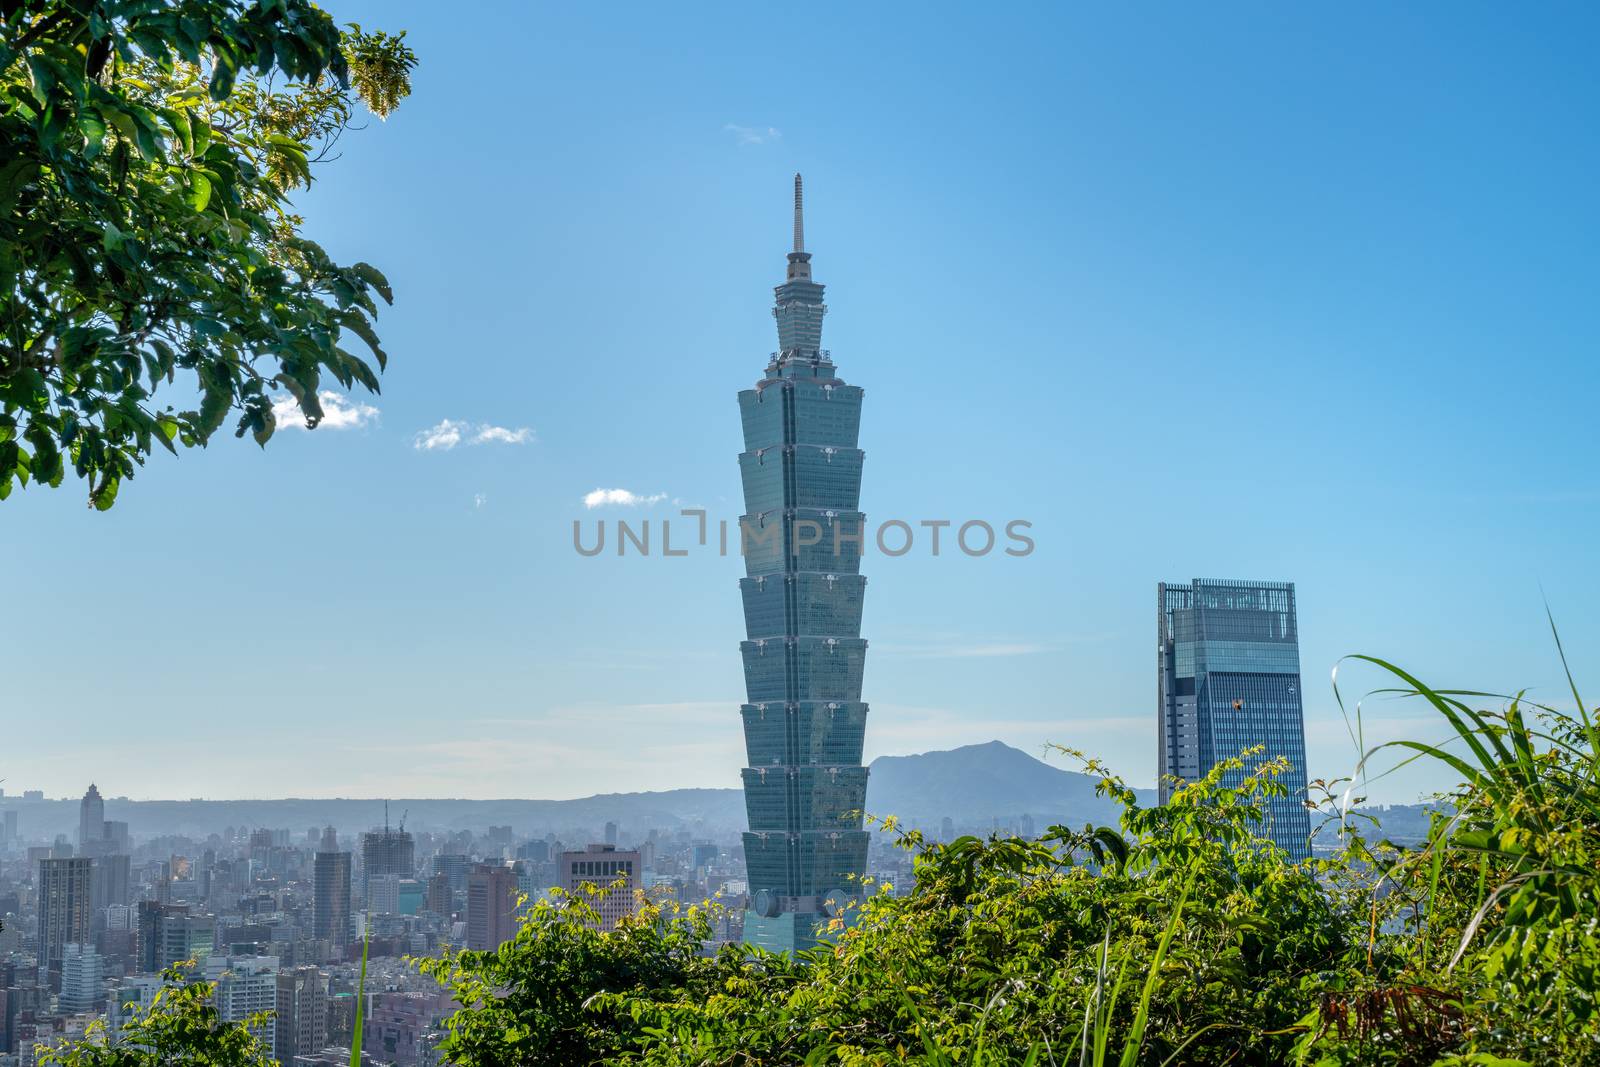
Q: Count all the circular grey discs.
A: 2